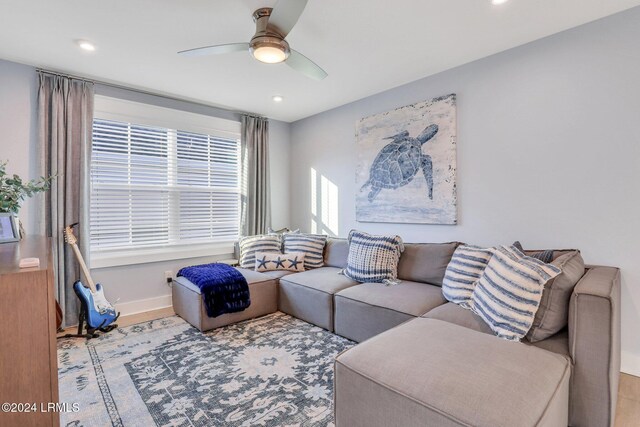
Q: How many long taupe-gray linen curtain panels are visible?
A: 2